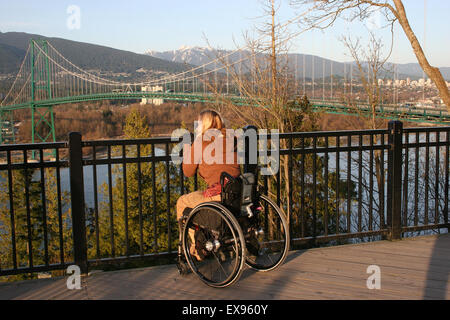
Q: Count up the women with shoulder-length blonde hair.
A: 1